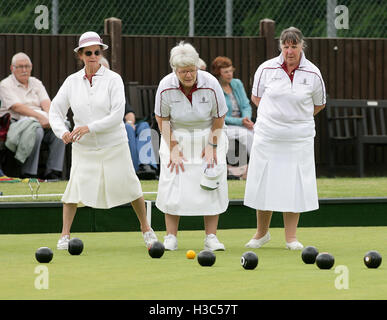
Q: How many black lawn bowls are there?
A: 8